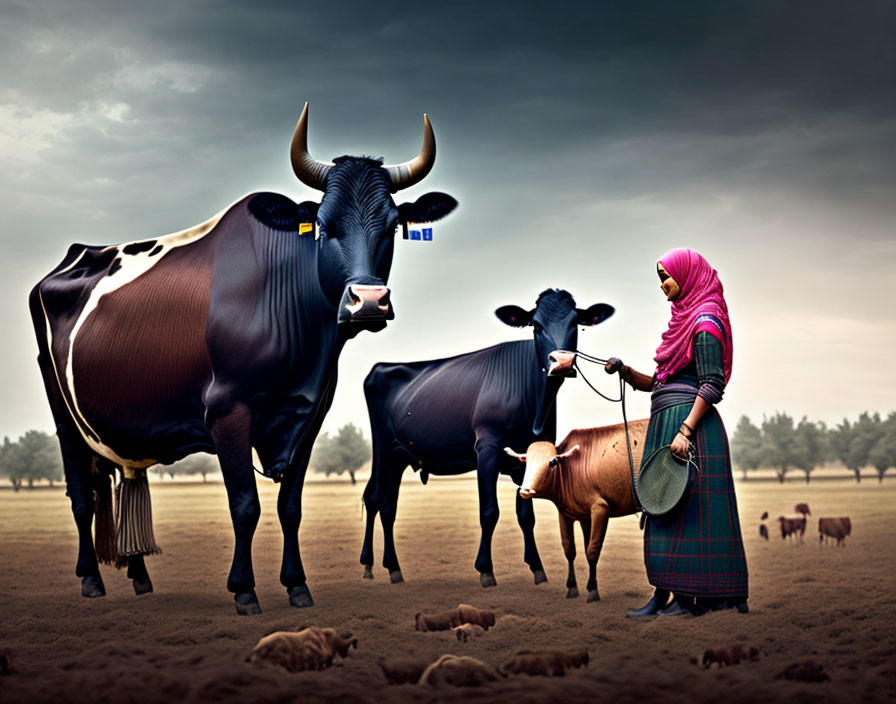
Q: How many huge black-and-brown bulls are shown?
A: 1